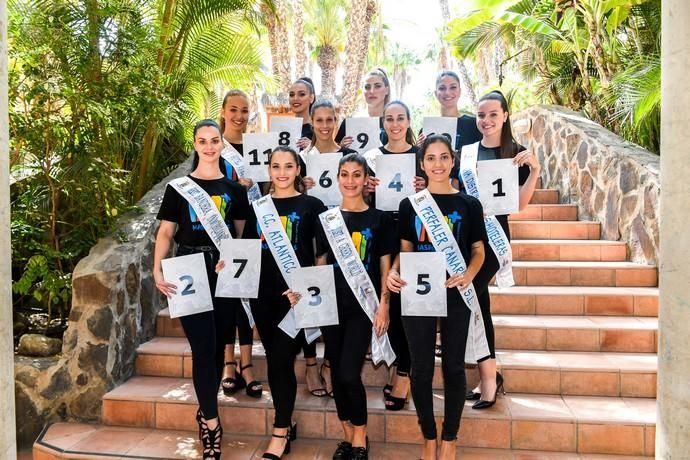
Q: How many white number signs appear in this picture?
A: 11